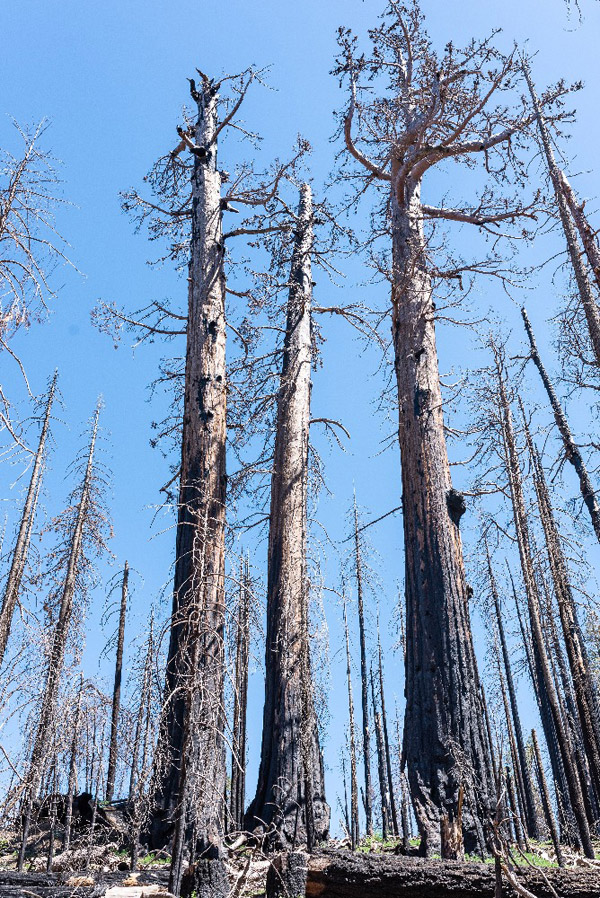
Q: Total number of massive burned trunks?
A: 3